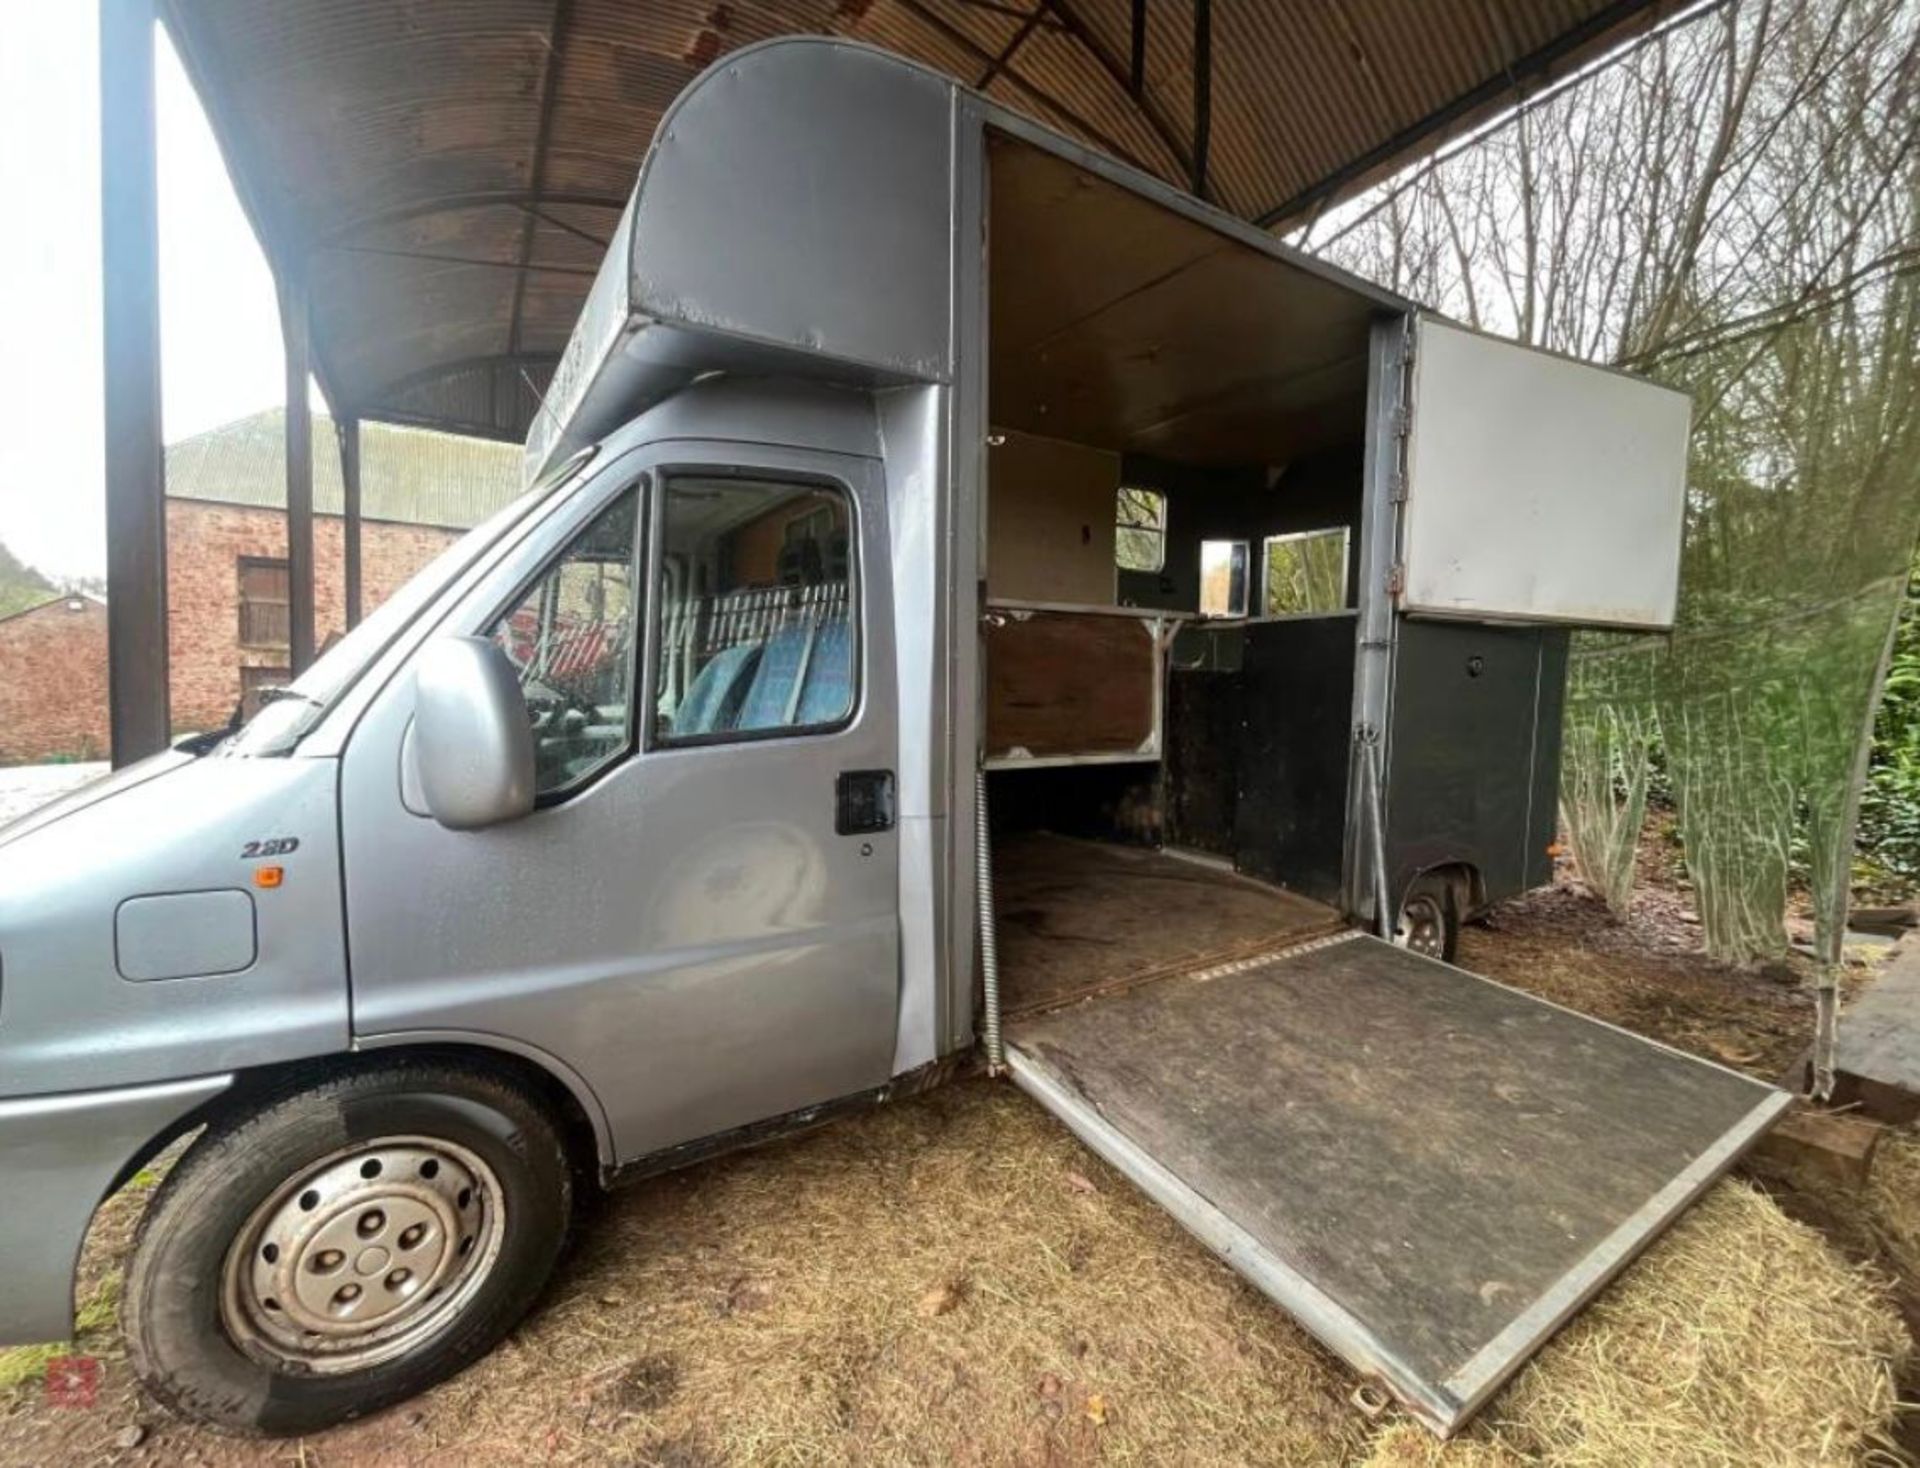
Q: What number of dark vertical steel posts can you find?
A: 3